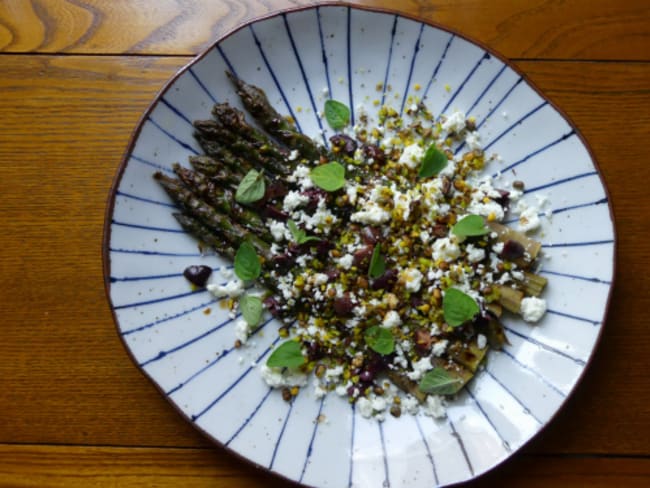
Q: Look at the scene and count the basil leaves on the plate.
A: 13